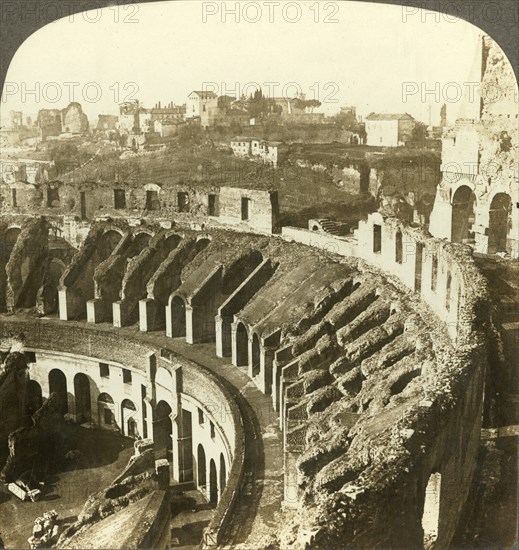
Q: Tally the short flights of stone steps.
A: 1